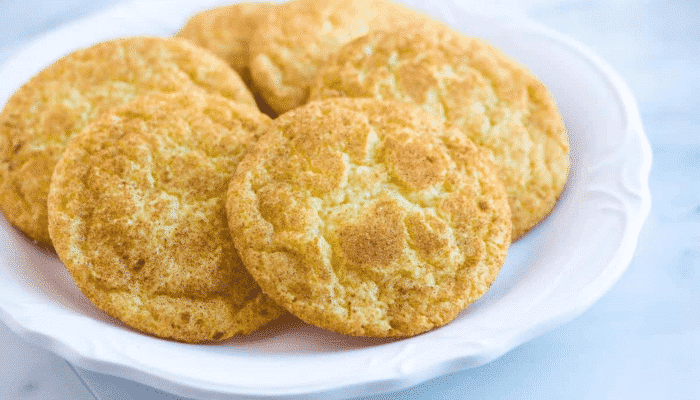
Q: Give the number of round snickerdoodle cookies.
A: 6